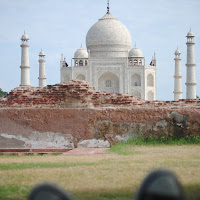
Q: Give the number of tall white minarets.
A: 4